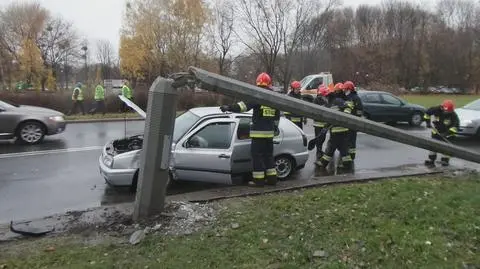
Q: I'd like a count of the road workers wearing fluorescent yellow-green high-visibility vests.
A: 3